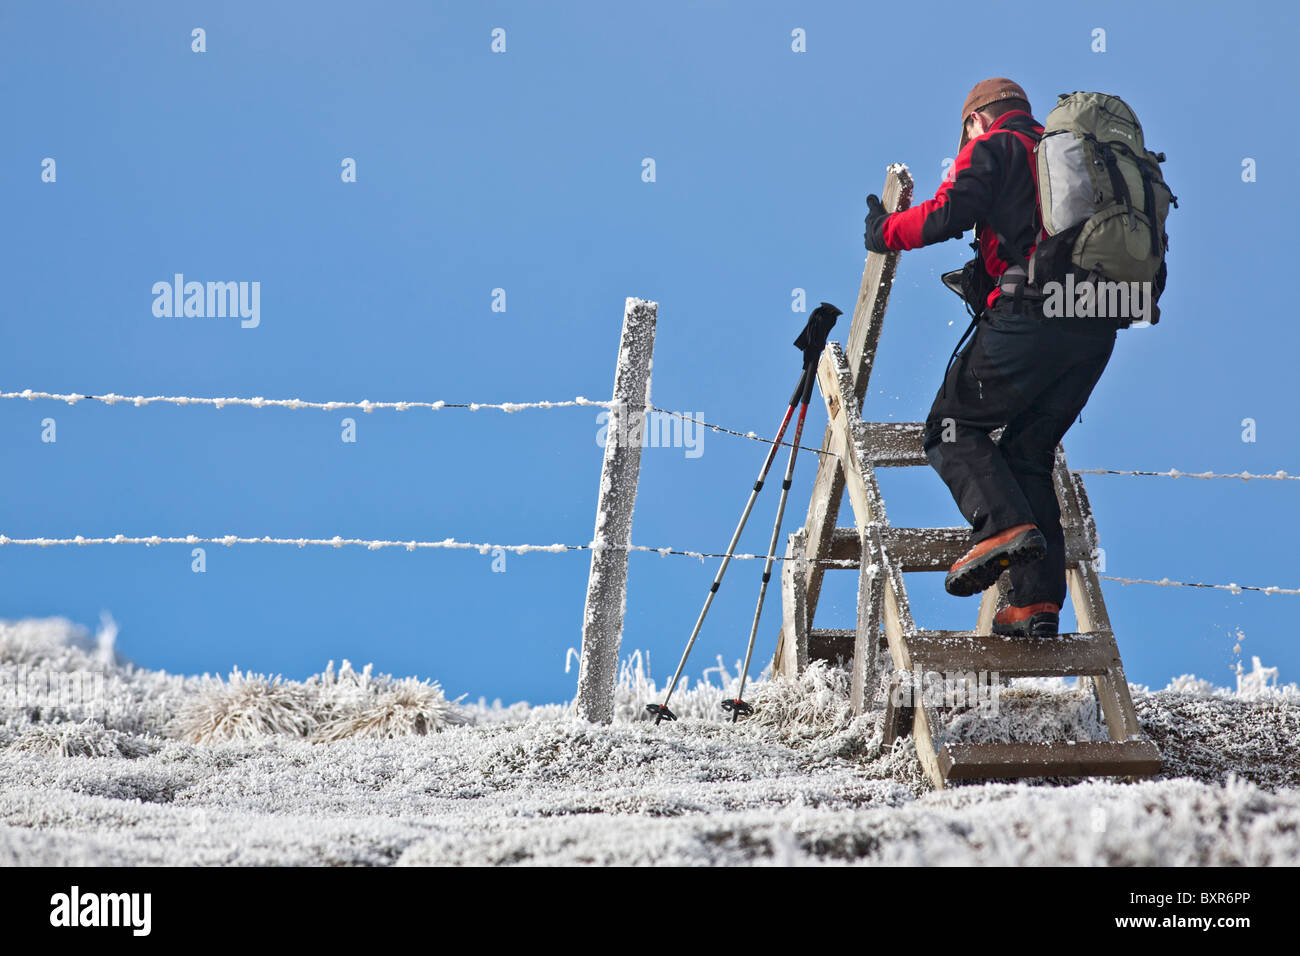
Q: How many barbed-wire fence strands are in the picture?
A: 2